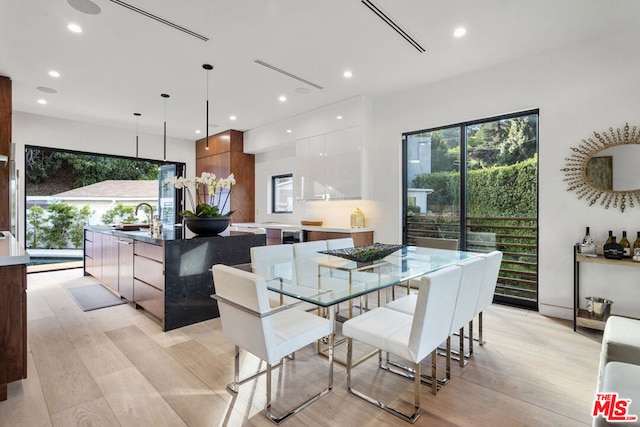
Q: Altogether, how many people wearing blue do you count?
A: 0